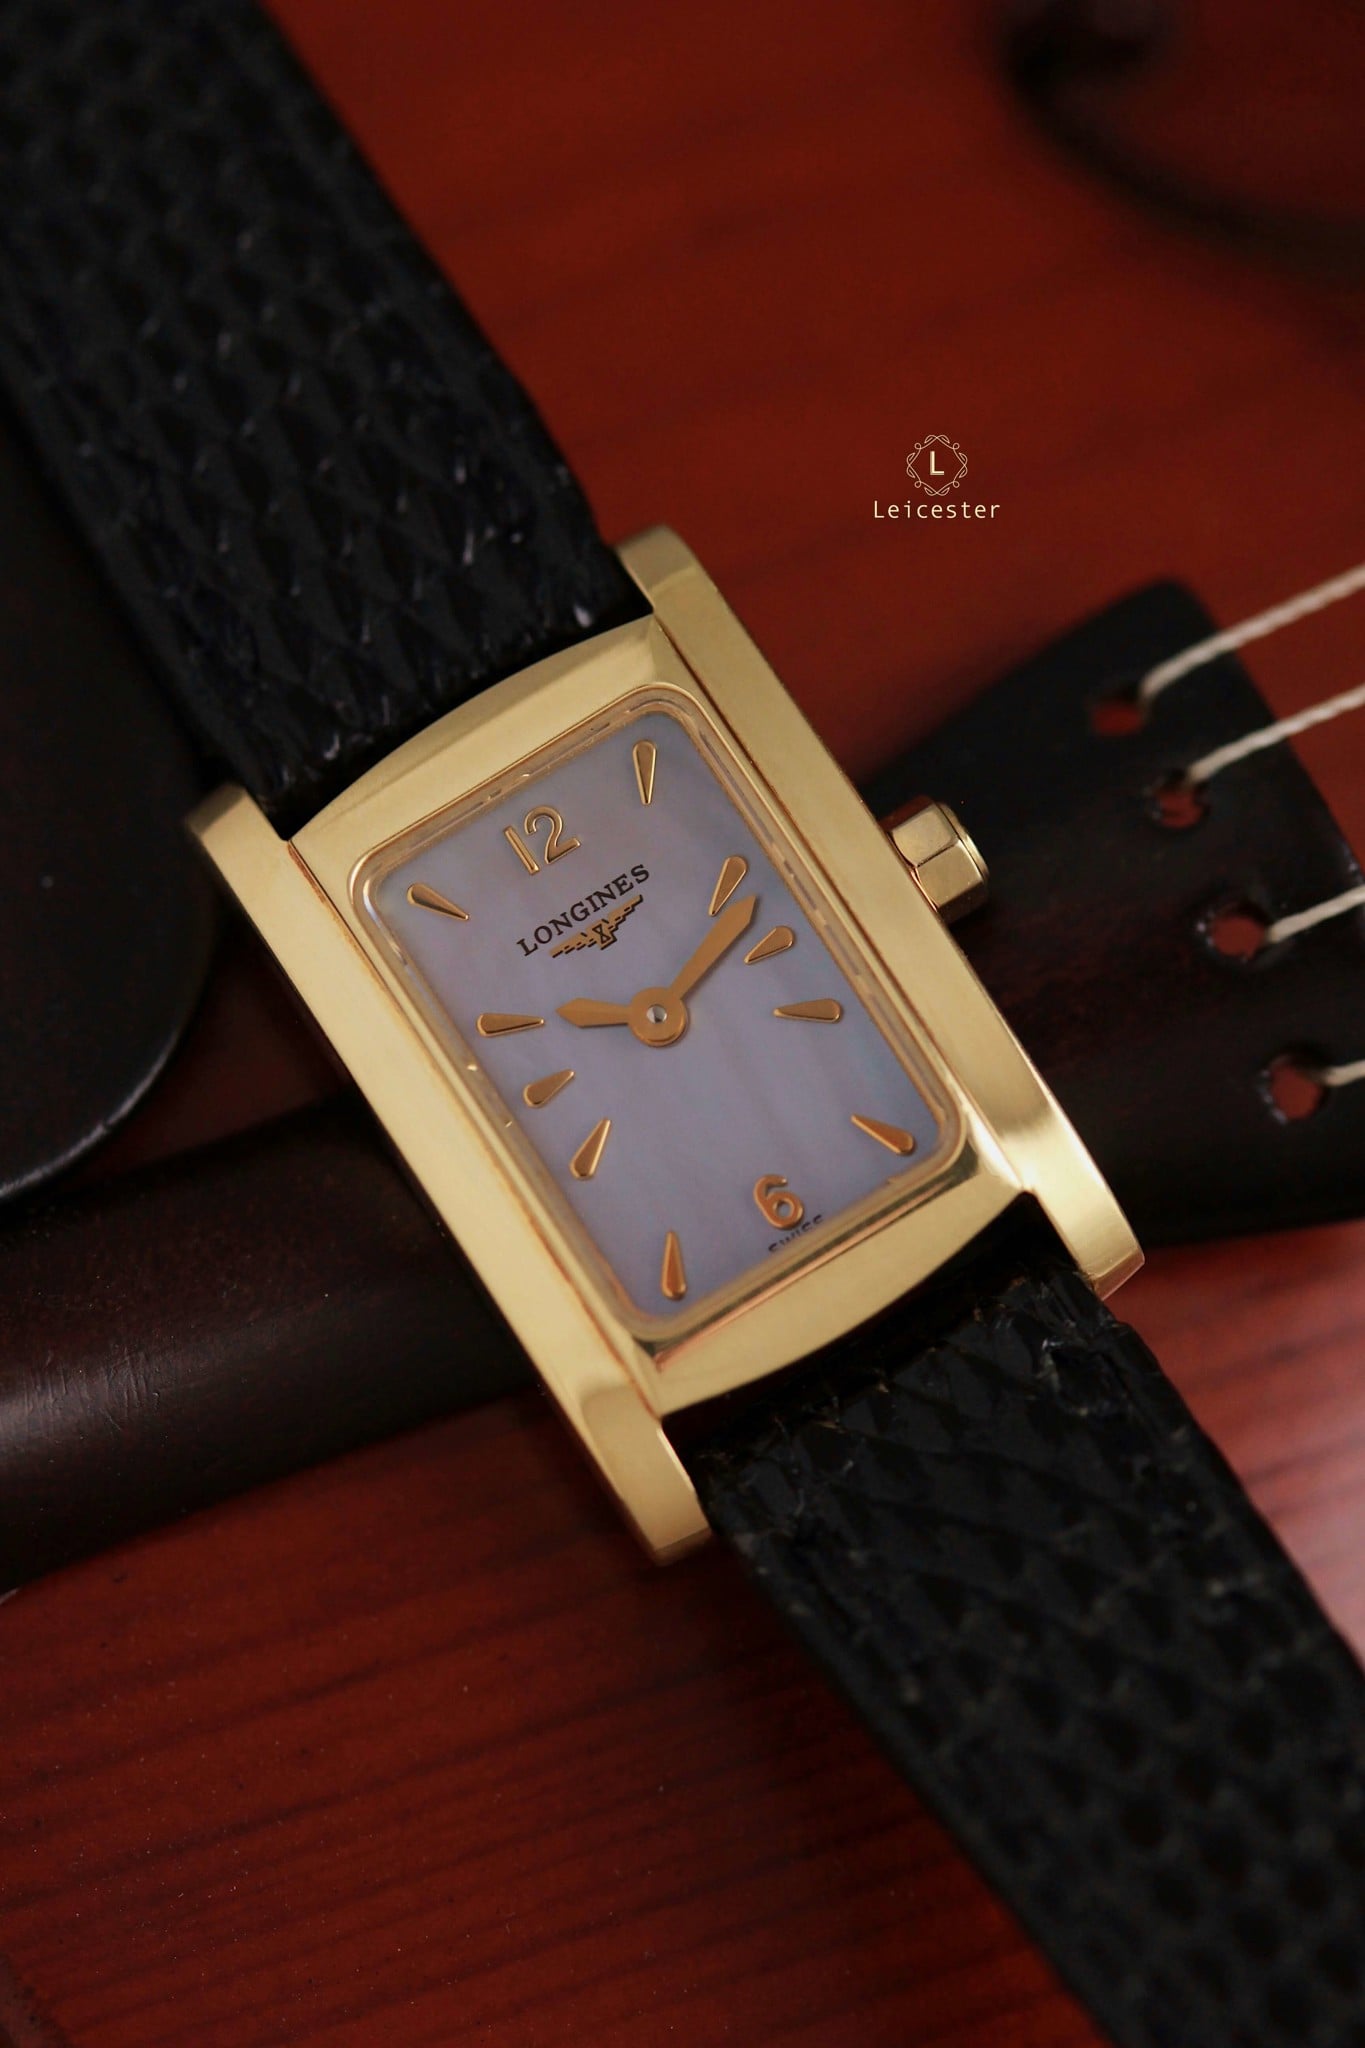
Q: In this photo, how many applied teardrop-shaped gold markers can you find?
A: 10